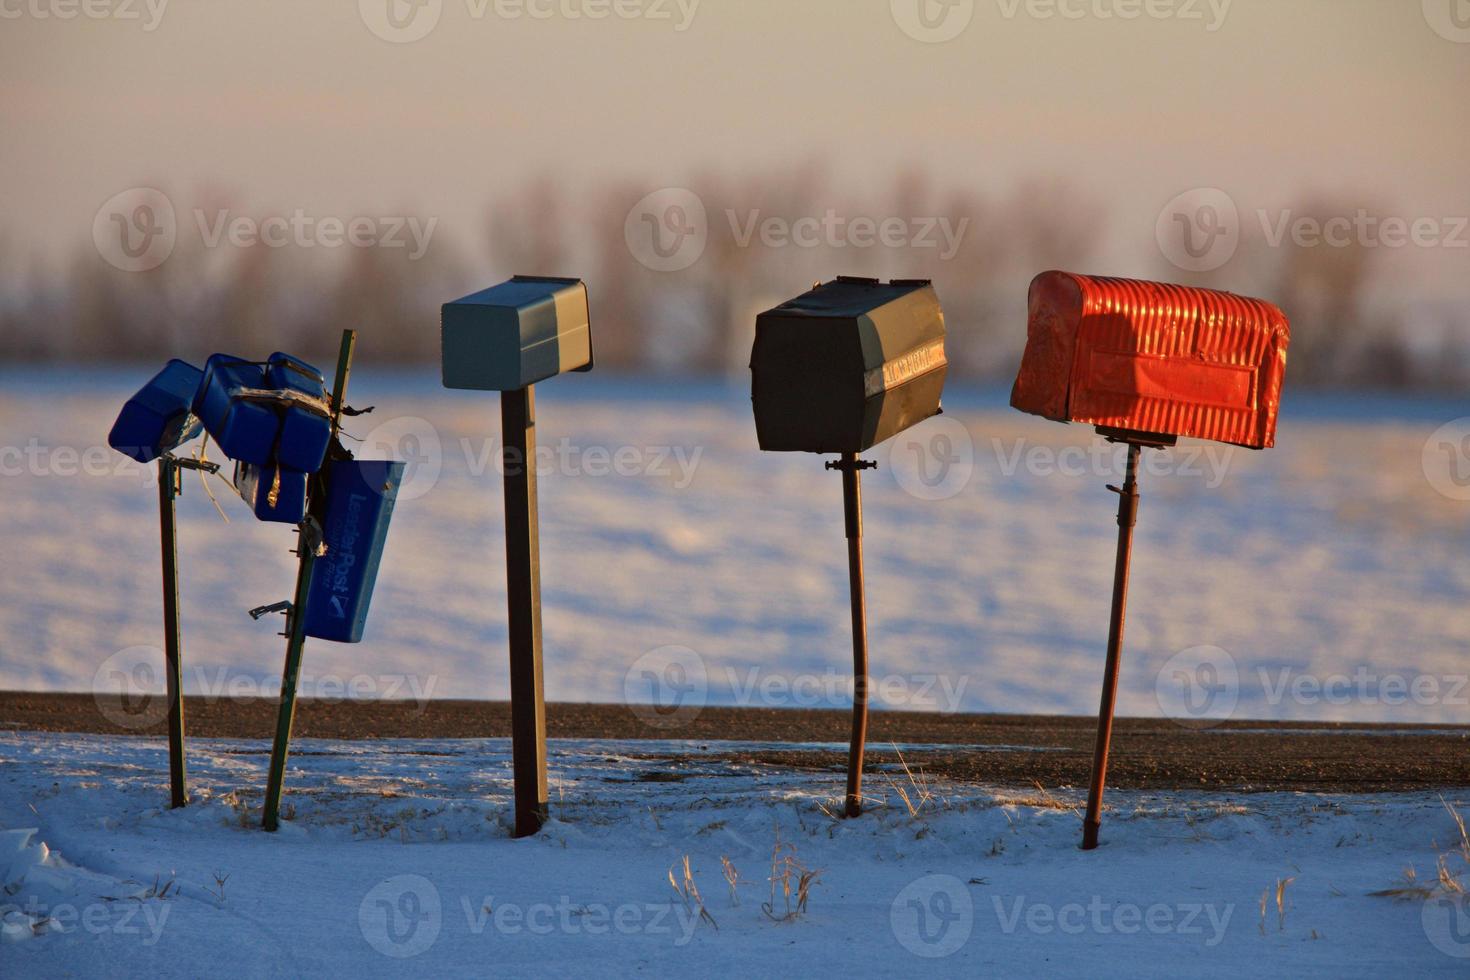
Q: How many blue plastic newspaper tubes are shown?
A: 5